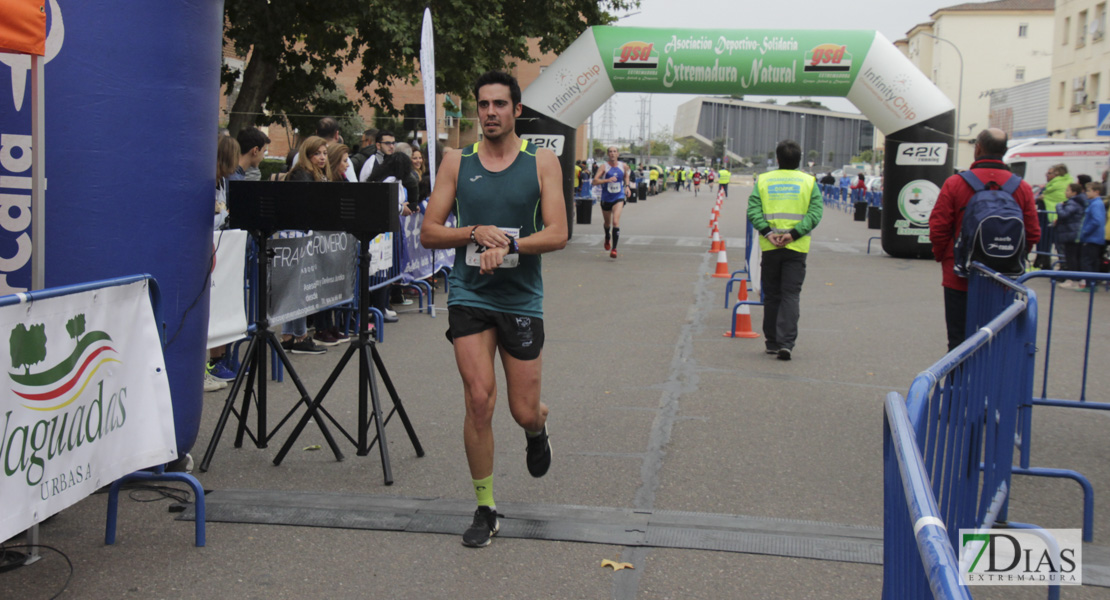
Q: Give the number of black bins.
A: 5